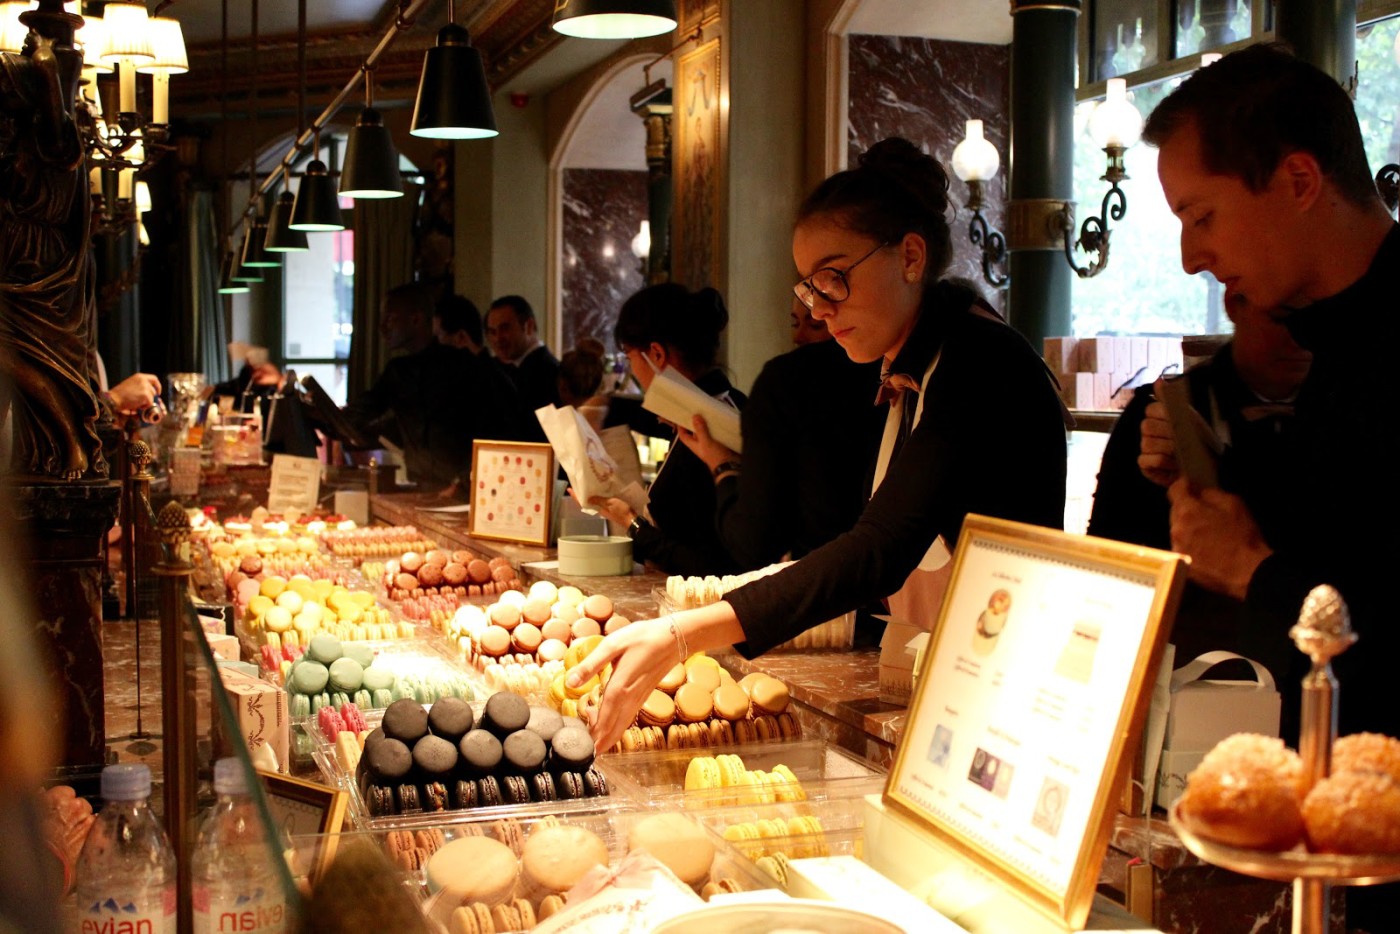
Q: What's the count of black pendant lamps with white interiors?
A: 8